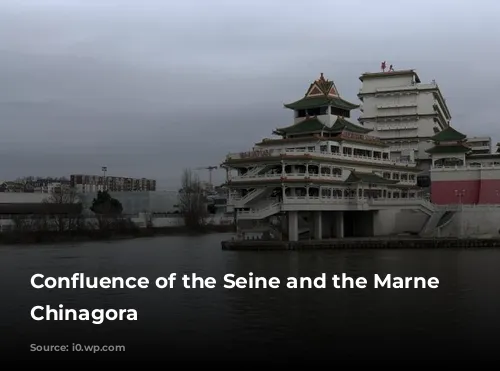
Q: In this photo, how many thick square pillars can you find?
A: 3